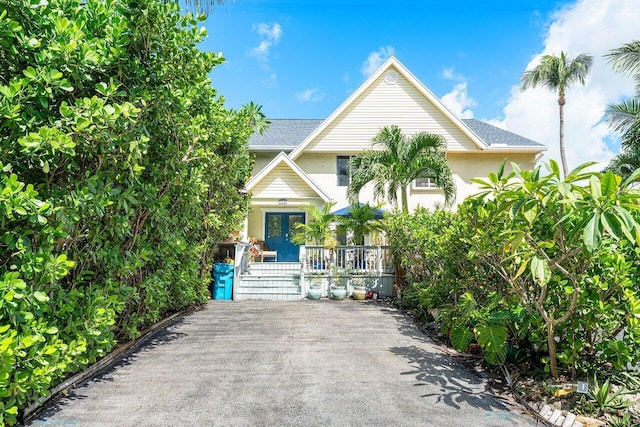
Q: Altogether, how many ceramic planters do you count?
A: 3